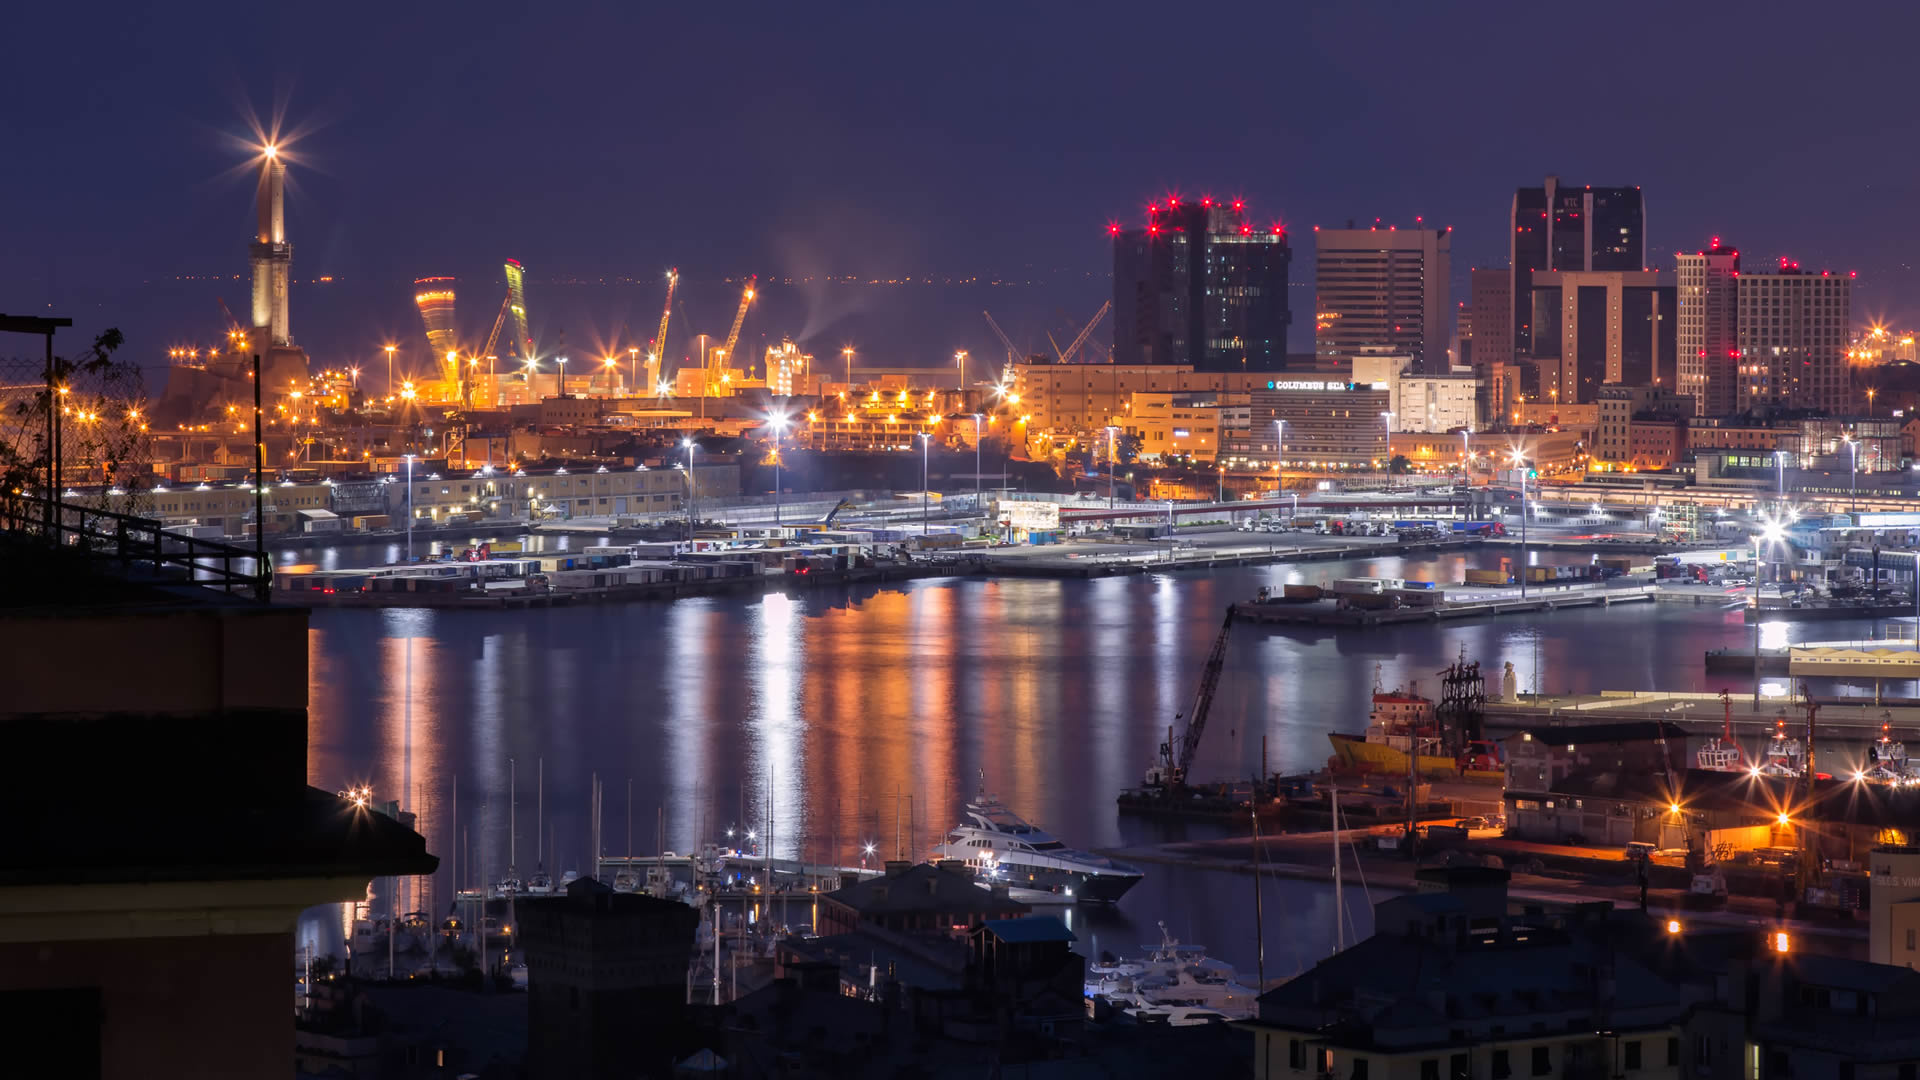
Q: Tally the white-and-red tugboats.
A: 3